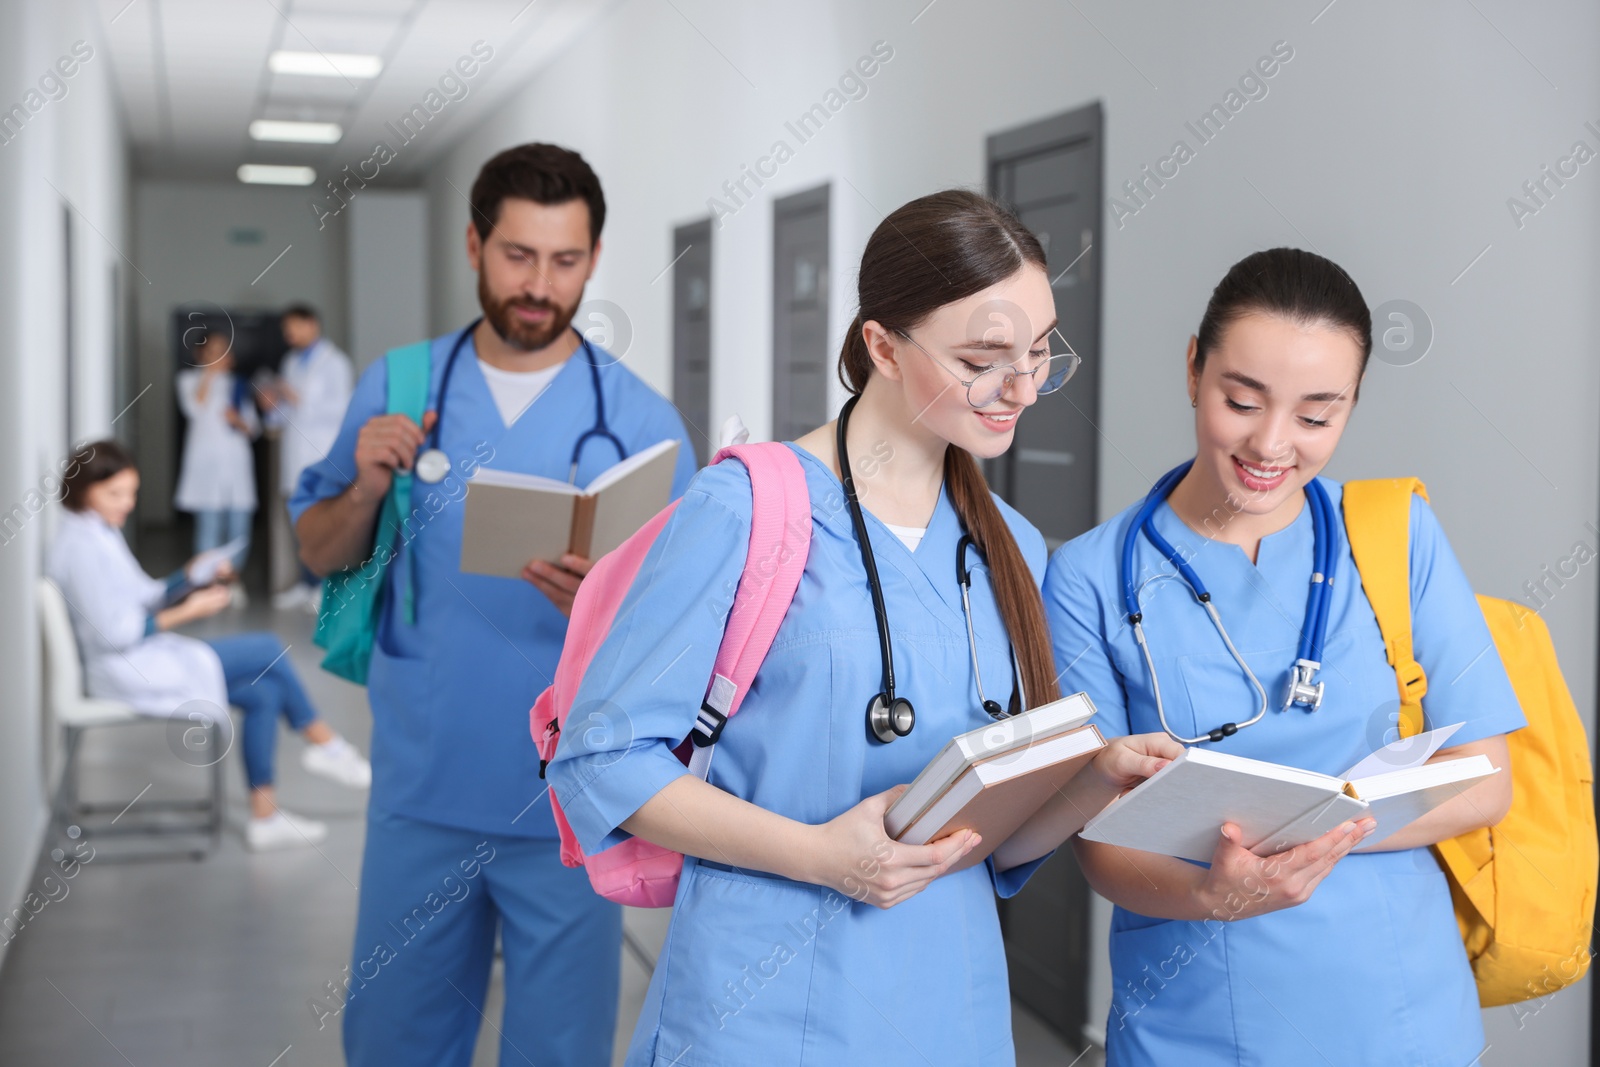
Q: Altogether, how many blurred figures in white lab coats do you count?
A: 3